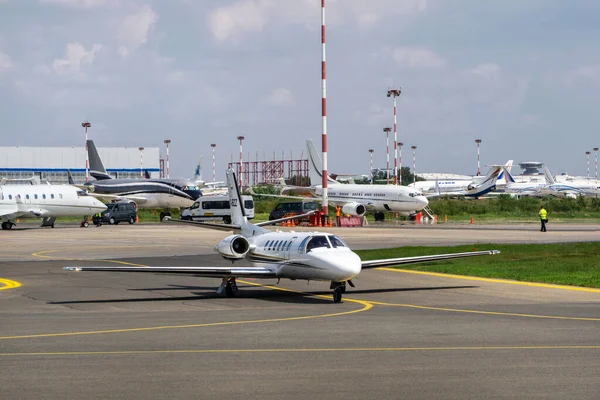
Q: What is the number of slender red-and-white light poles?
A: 14